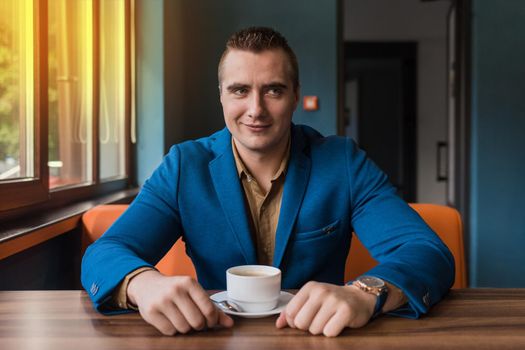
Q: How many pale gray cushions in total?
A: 0